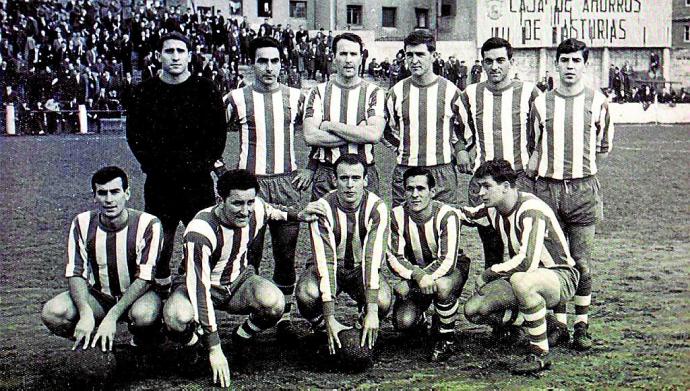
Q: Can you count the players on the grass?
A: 11